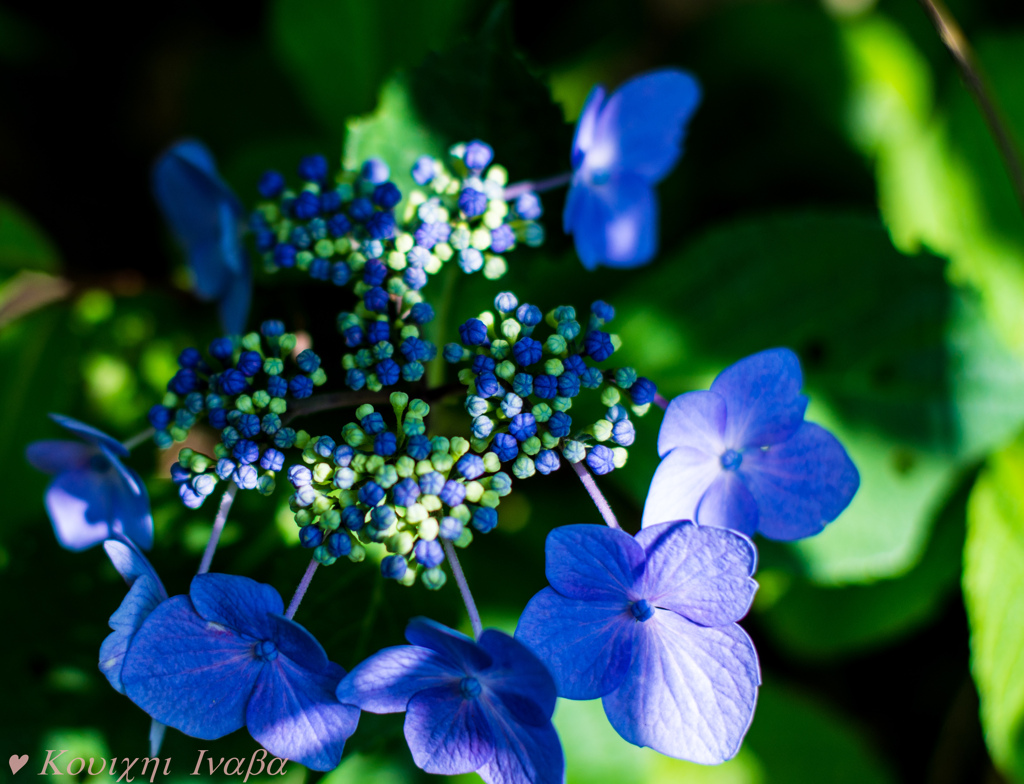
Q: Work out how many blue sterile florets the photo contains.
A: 8